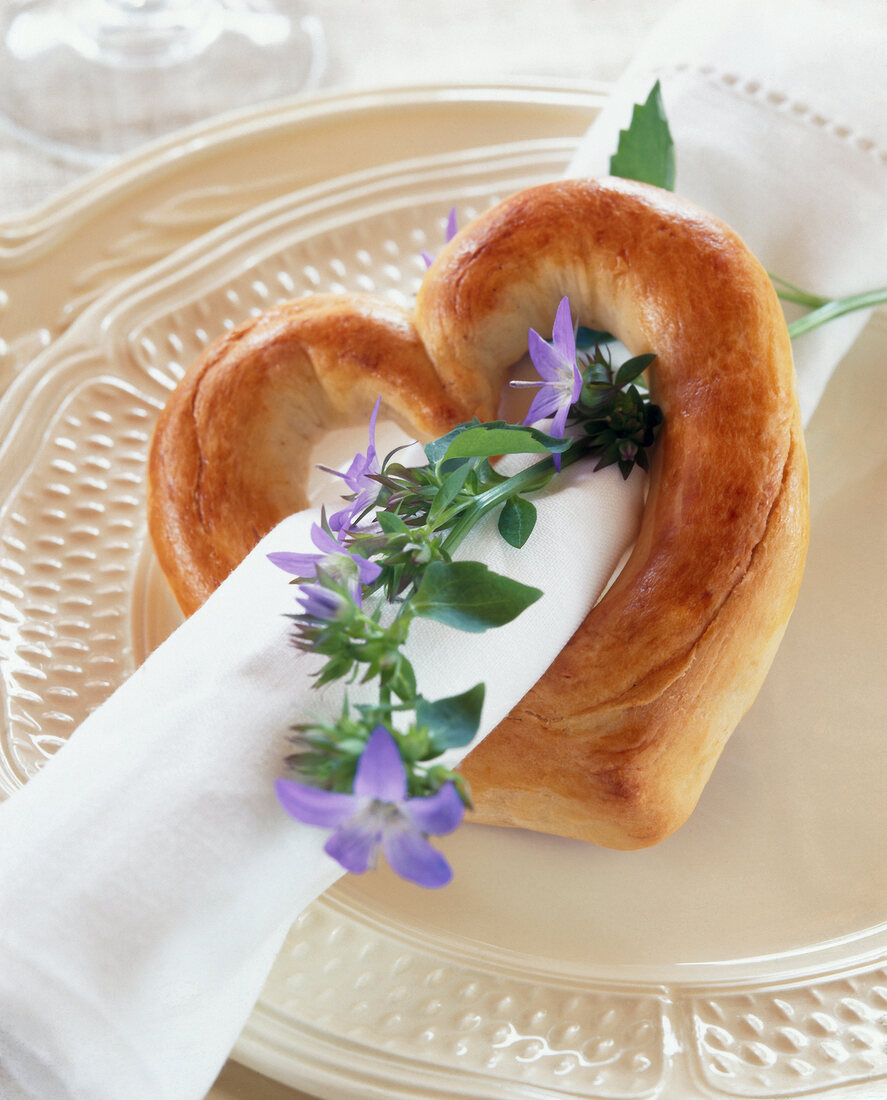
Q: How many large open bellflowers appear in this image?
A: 4